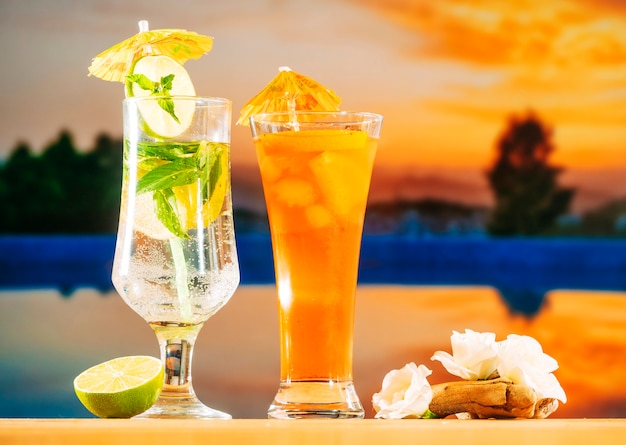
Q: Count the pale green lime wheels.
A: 1